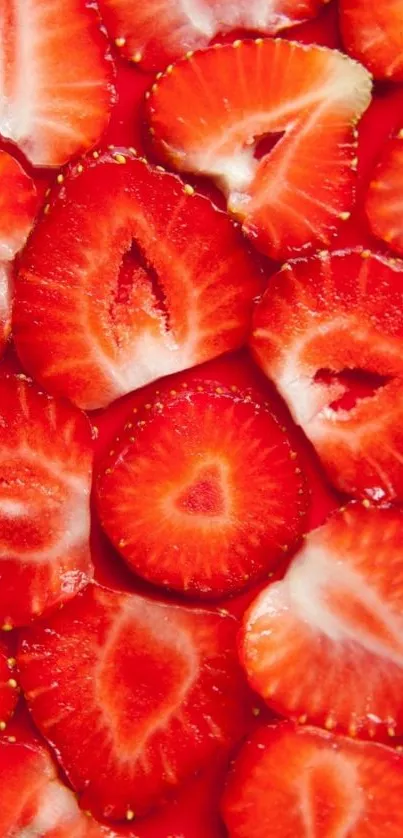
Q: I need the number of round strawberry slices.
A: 1